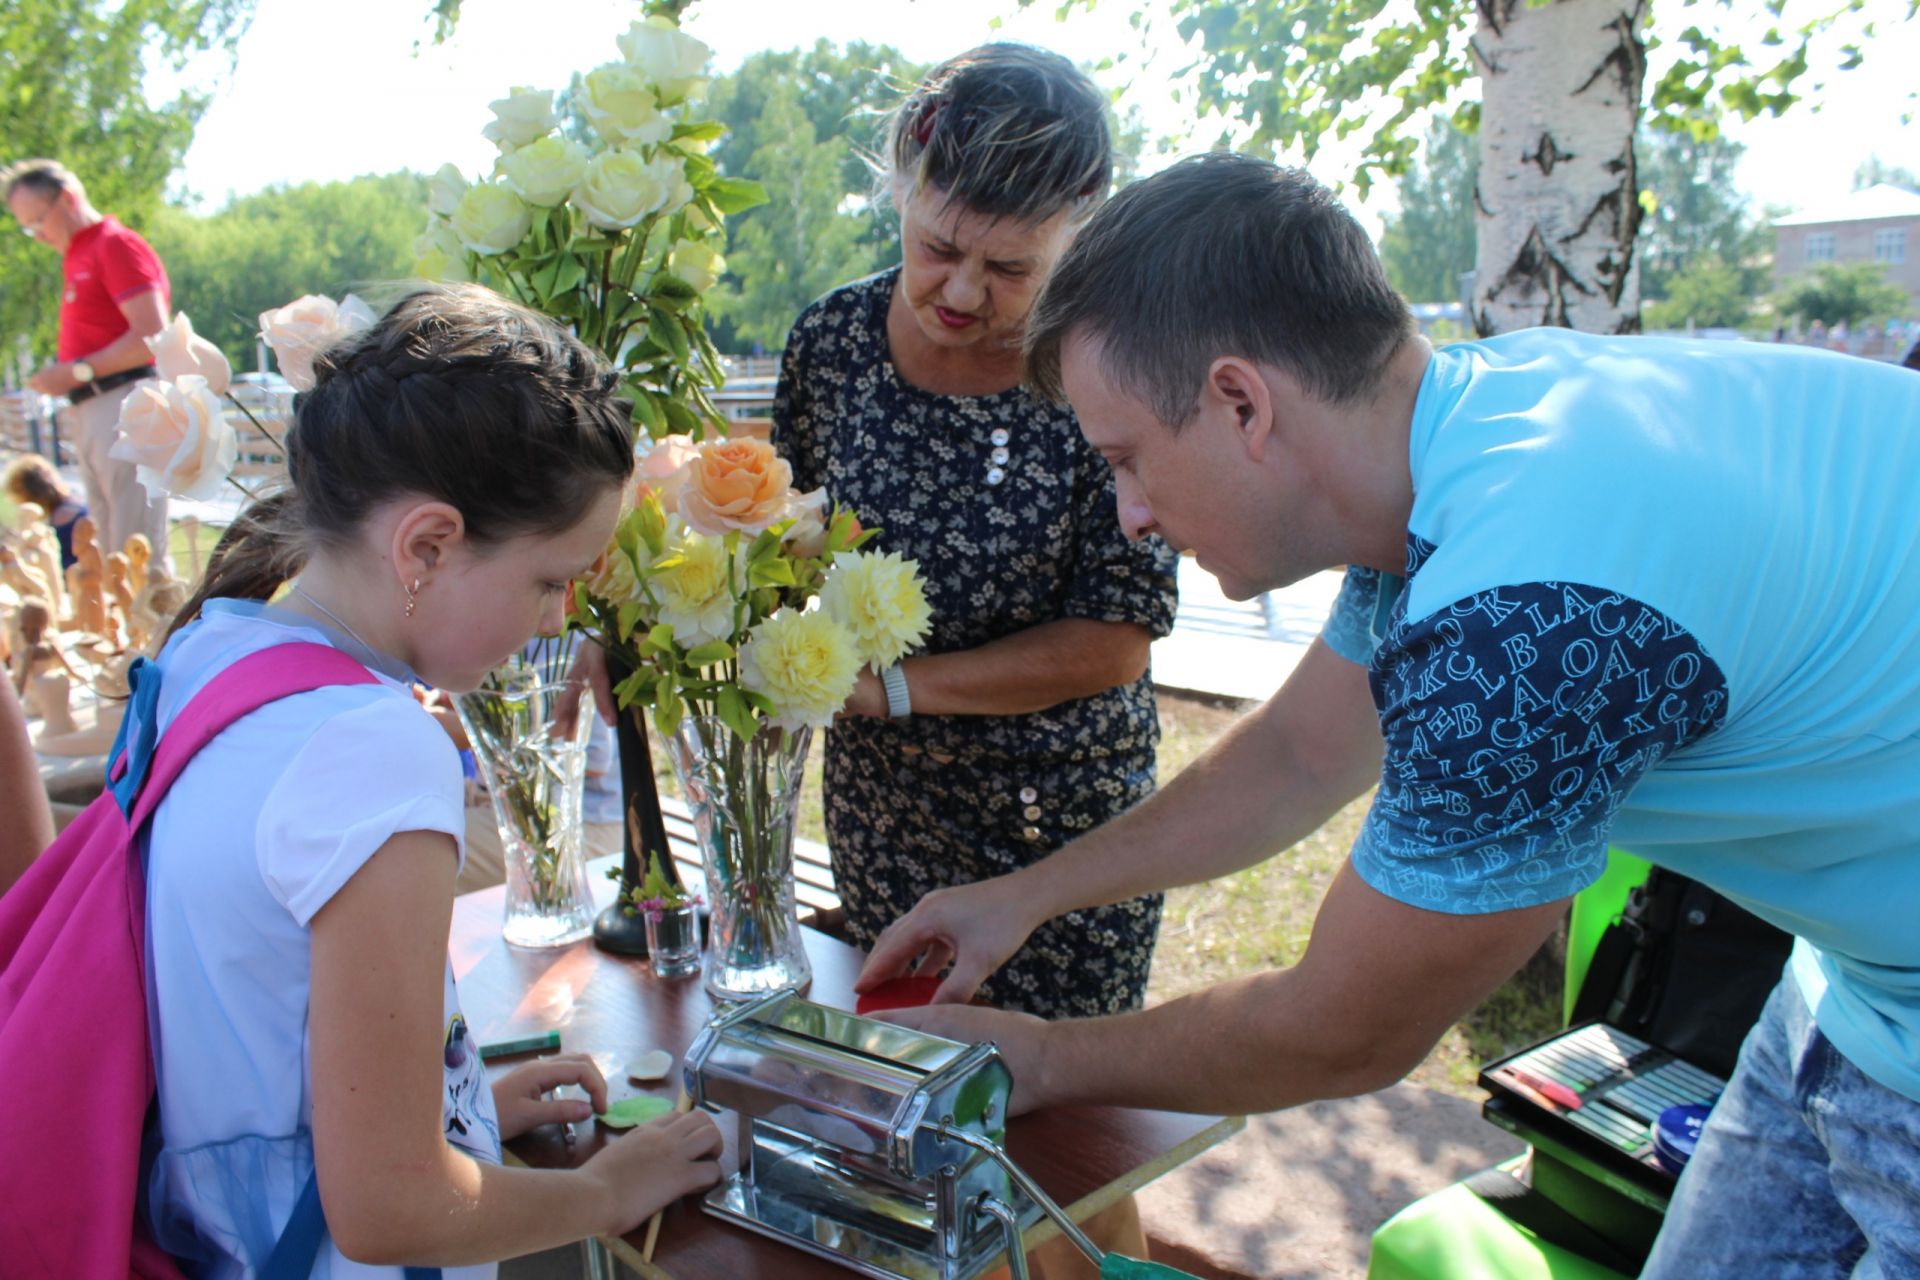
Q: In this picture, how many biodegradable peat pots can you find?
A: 0